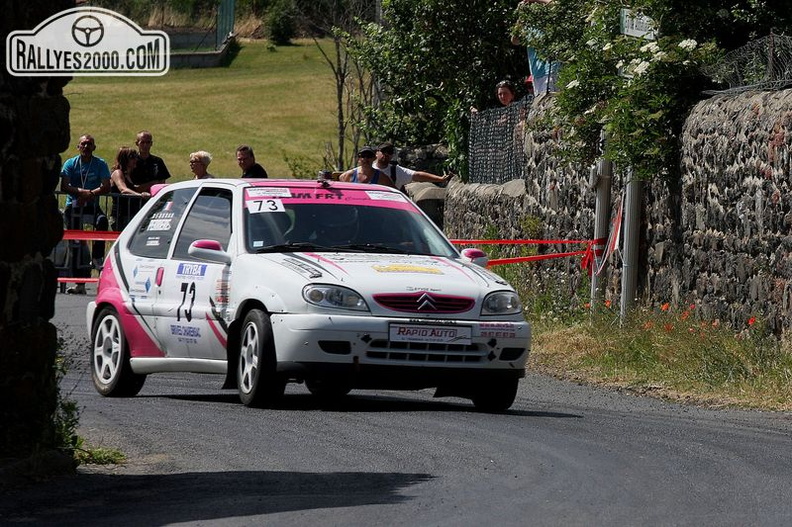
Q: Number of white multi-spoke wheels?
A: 2